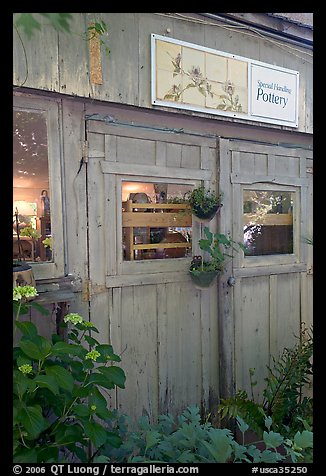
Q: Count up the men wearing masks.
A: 0